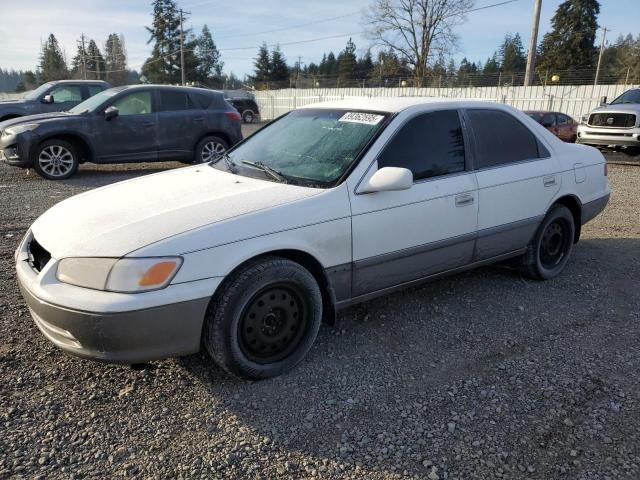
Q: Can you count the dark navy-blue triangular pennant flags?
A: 0